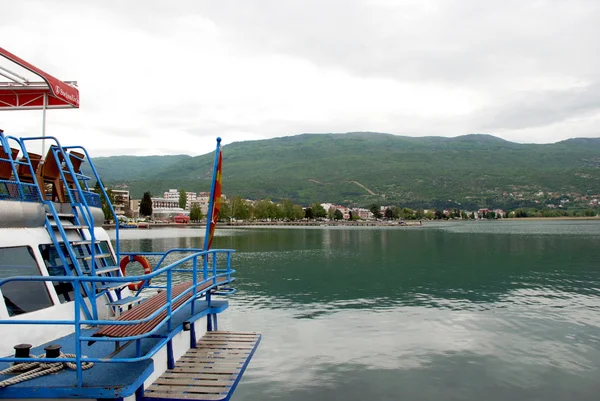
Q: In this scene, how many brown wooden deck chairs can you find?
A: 4